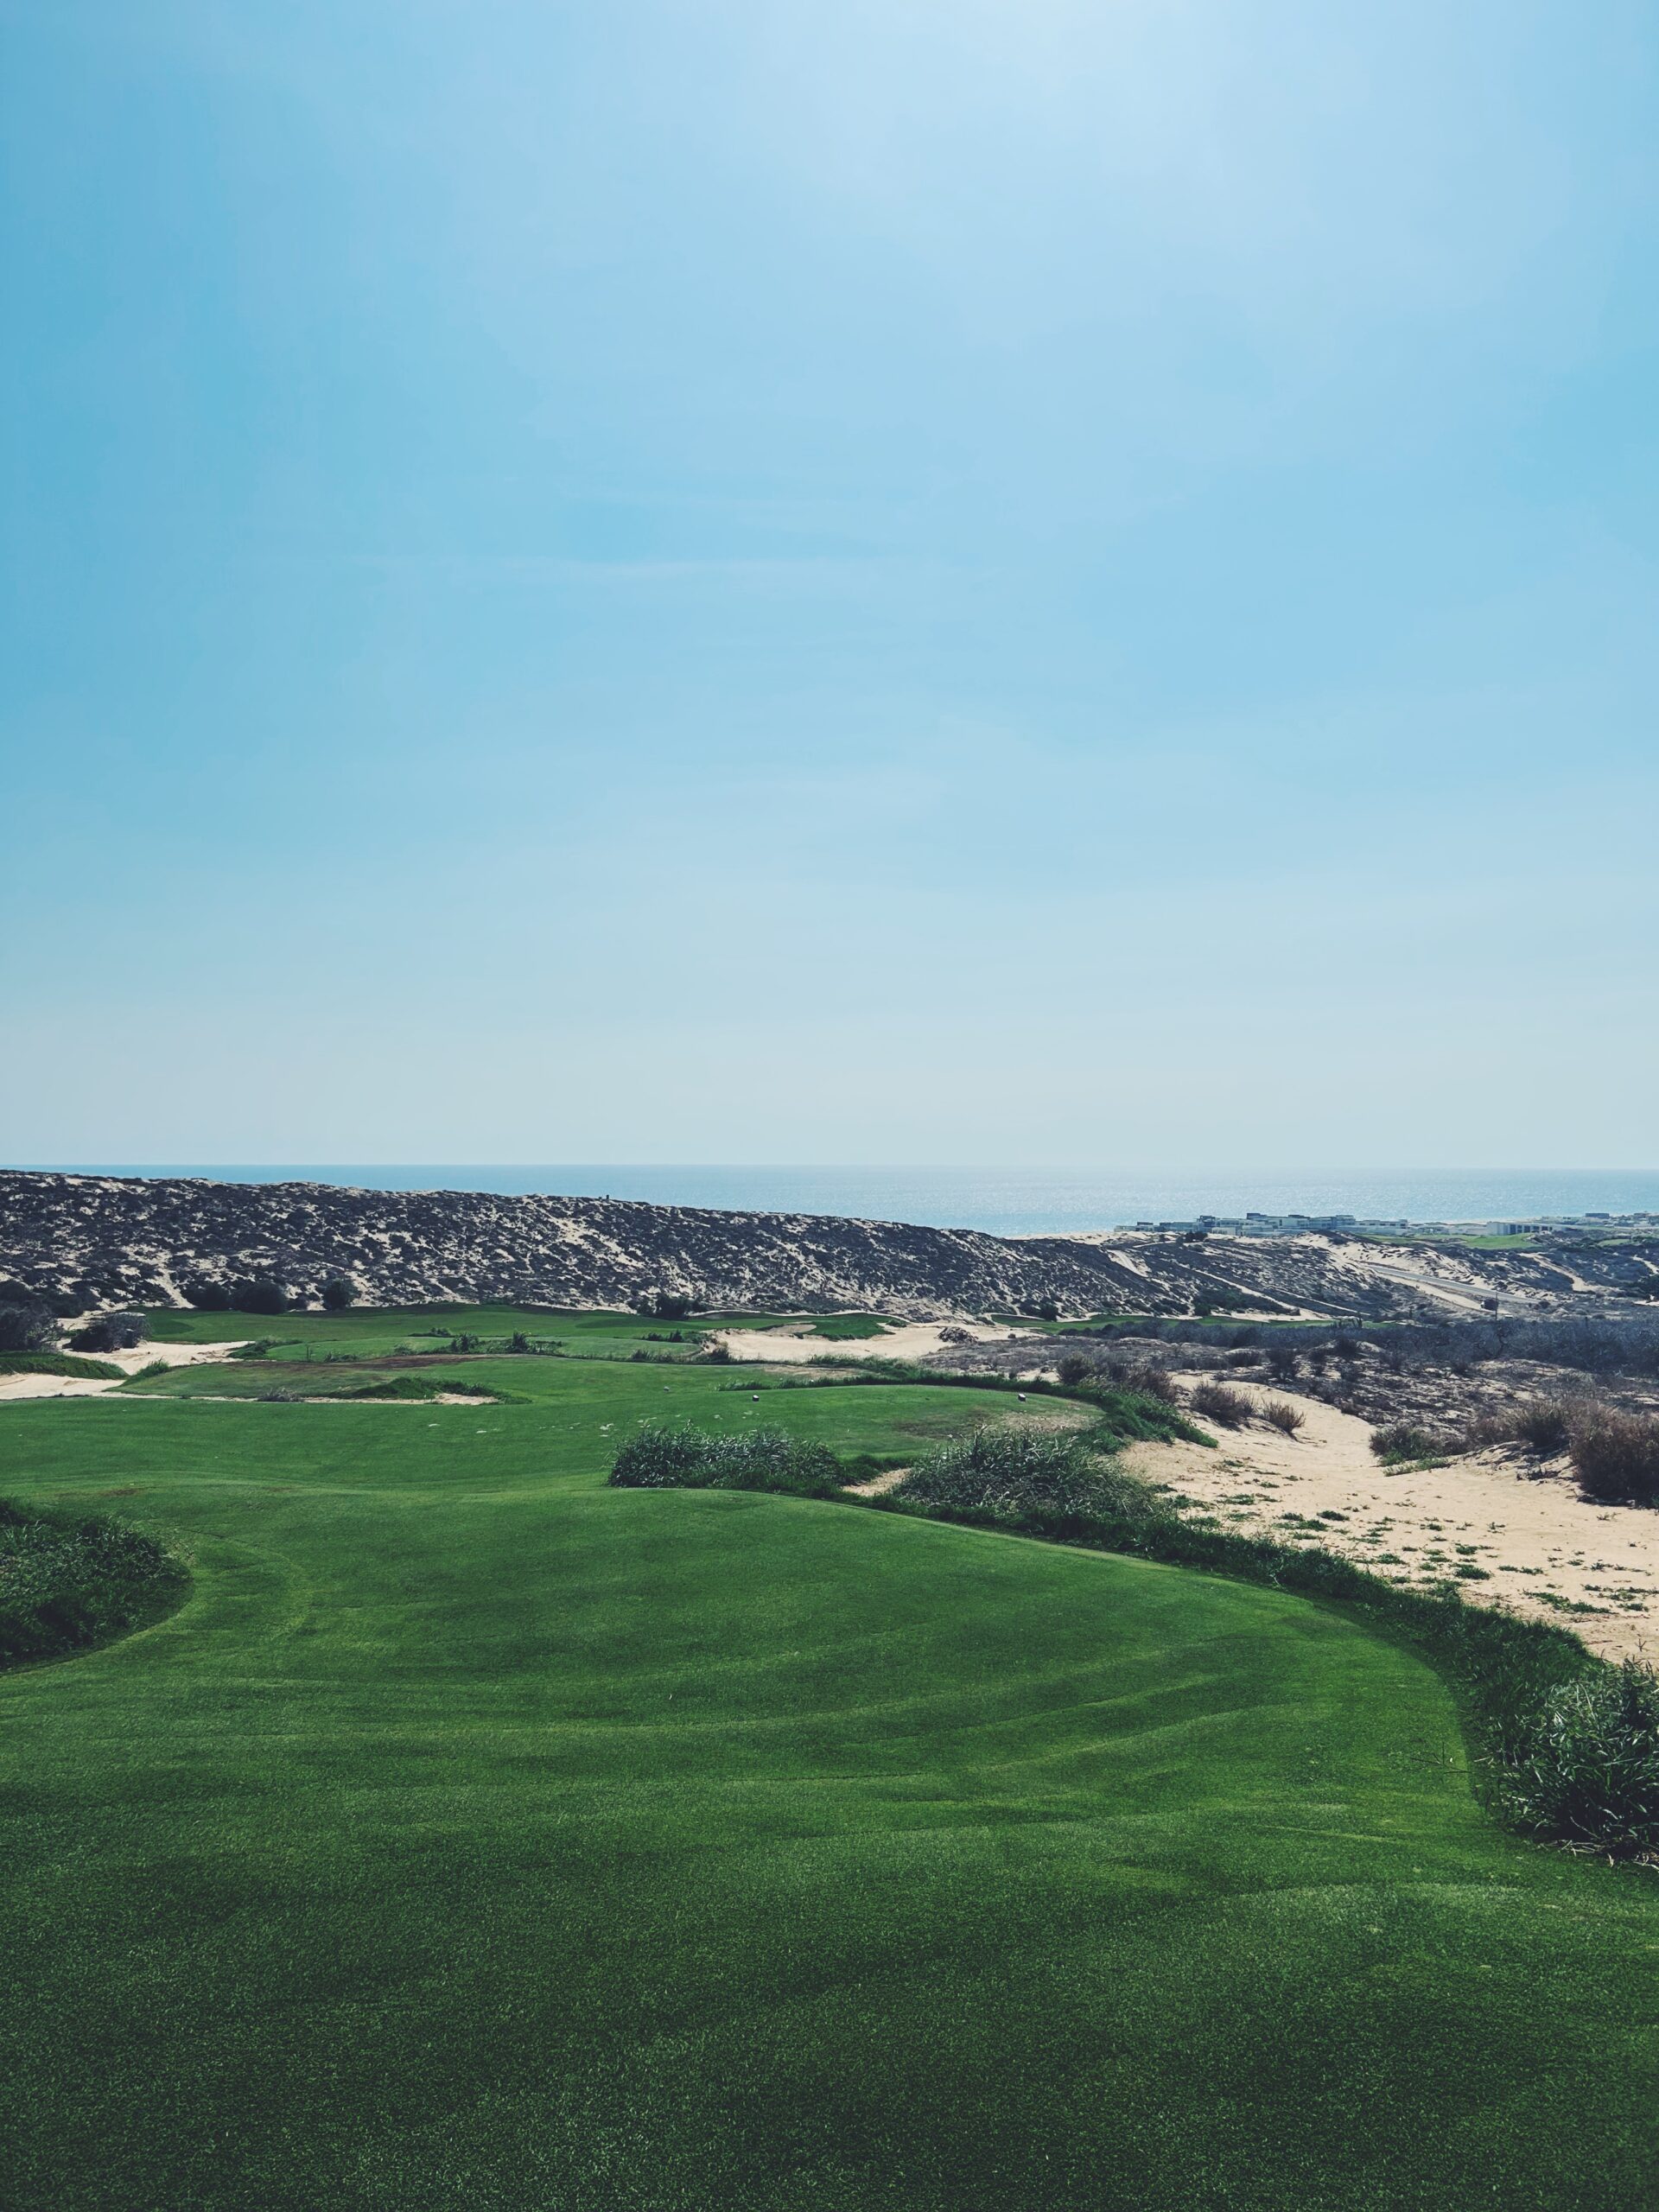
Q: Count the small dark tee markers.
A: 2